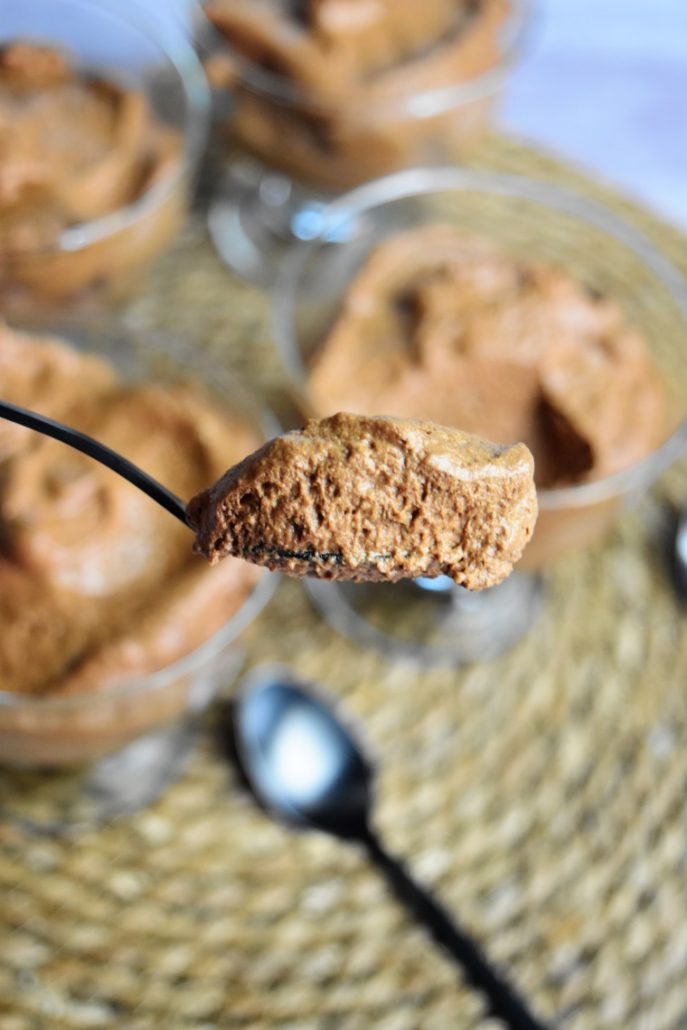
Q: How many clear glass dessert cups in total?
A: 4